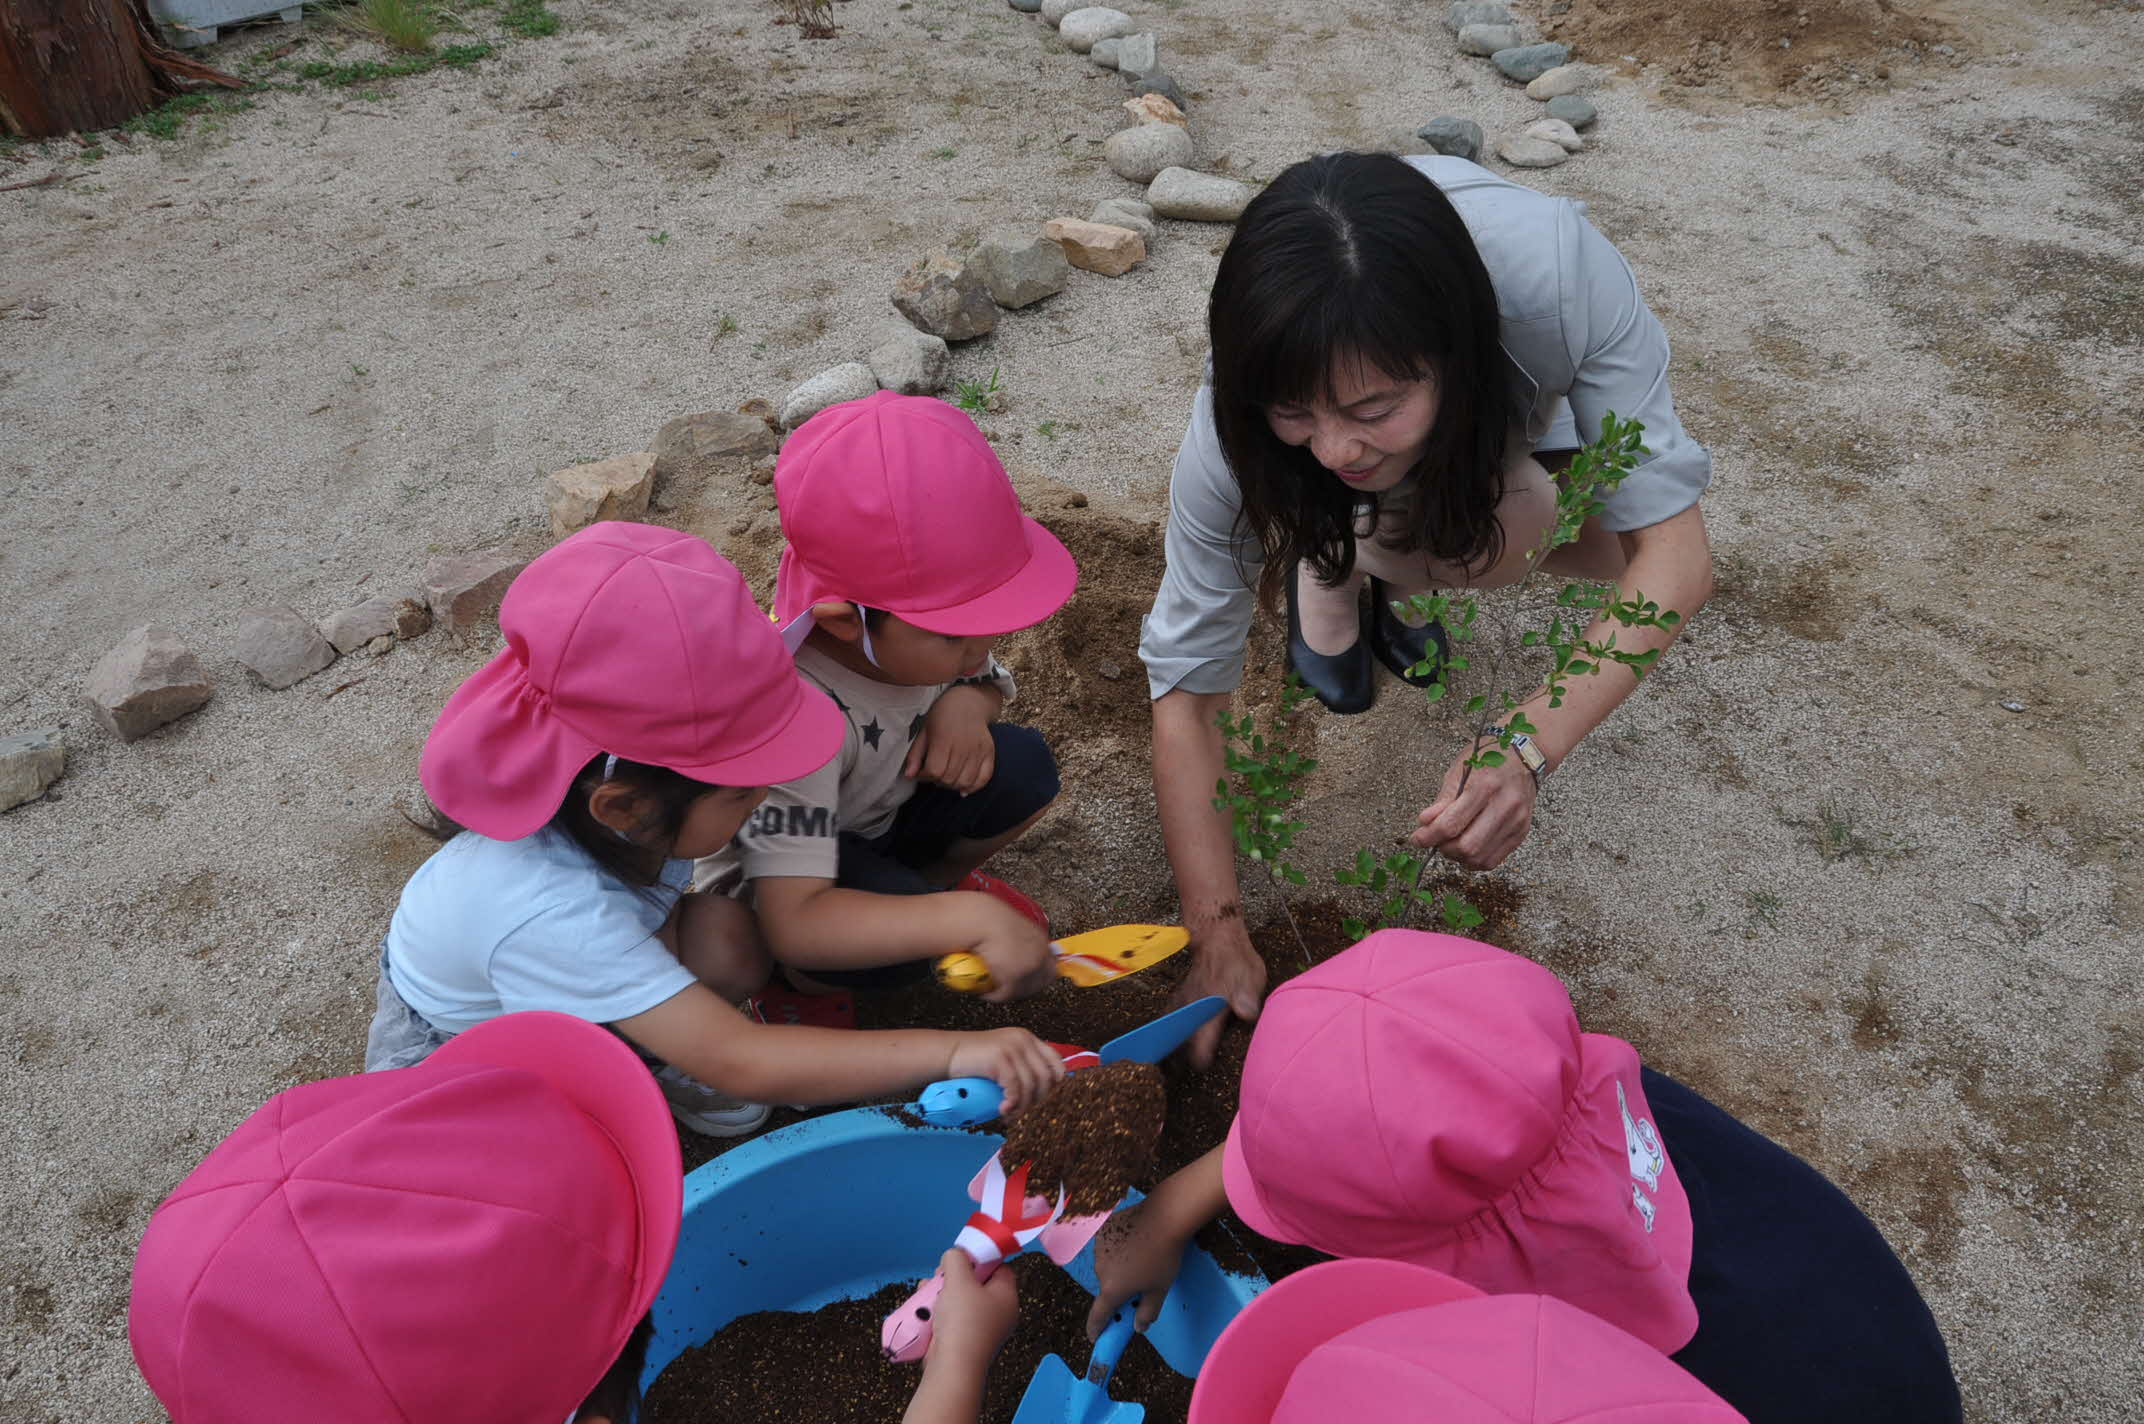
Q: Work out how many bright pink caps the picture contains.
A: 5